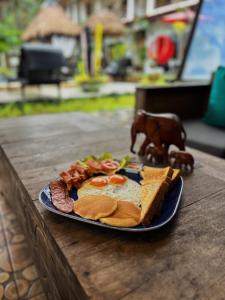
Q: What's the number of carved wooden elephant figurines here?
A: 3